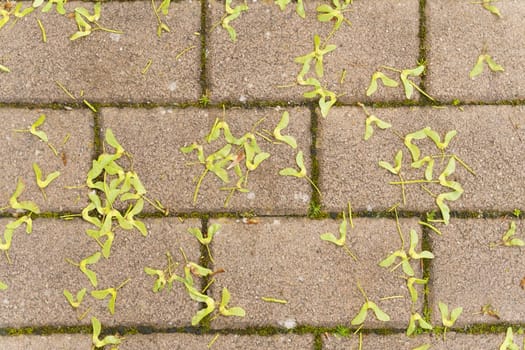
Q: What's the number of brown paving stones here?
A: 12